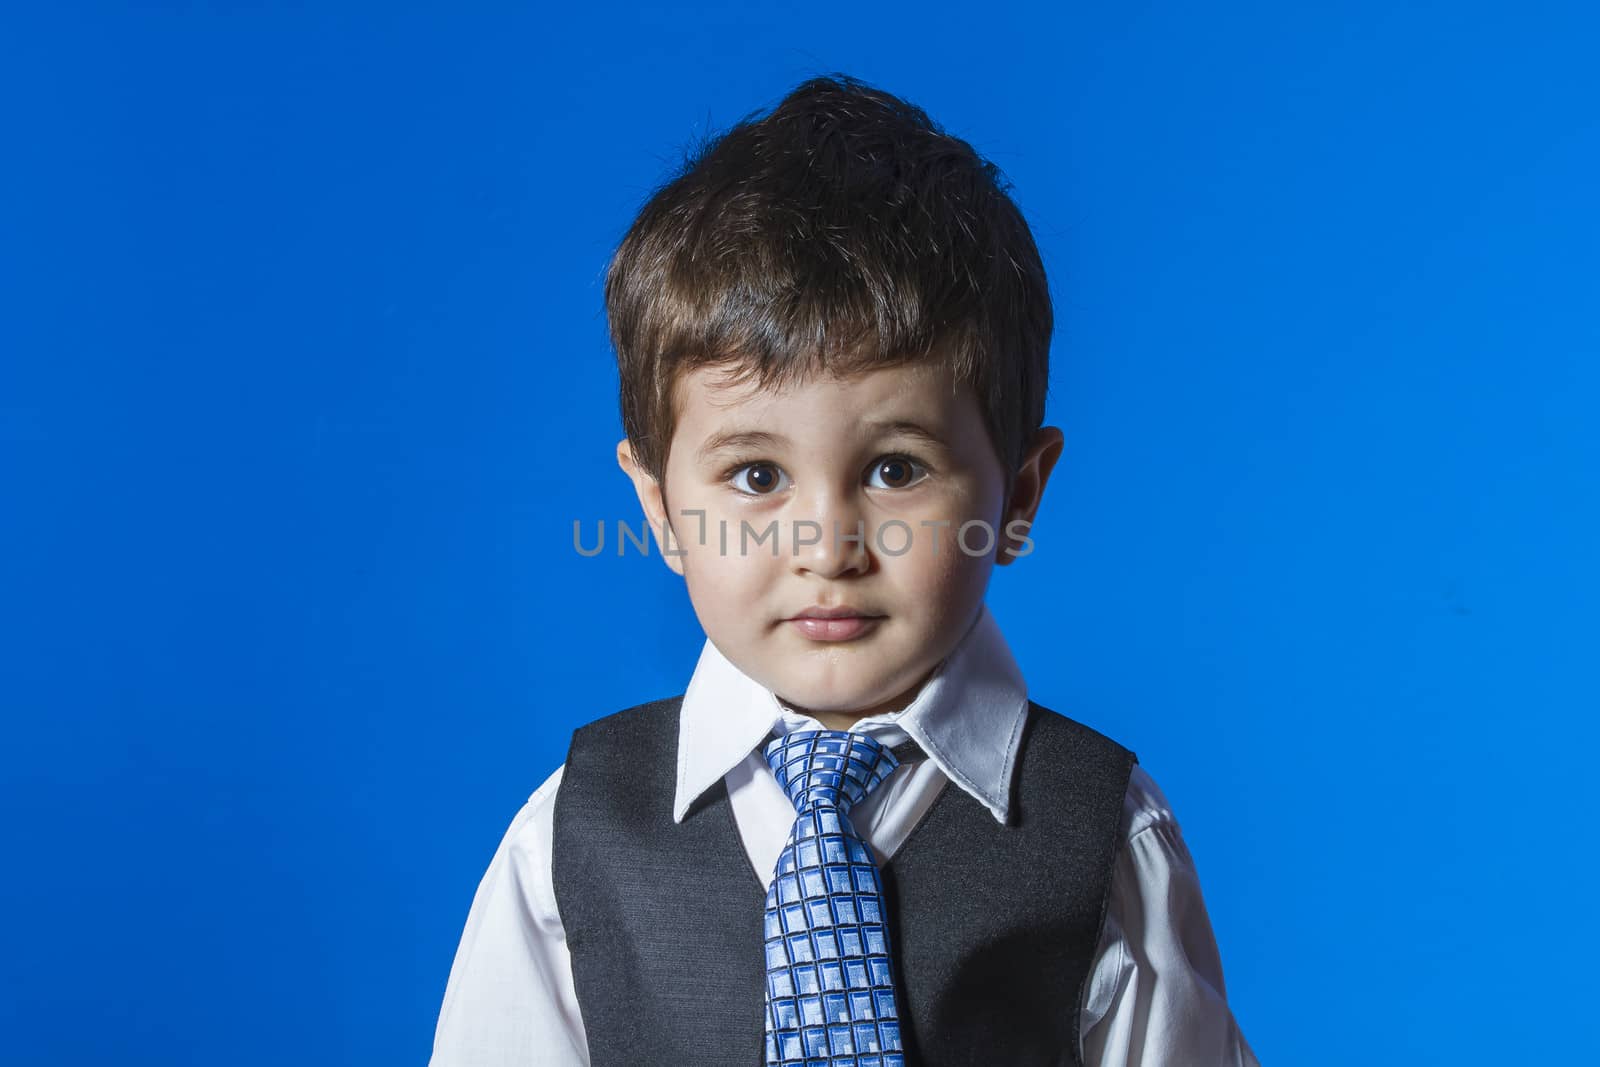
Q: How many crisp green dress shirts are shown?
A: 0